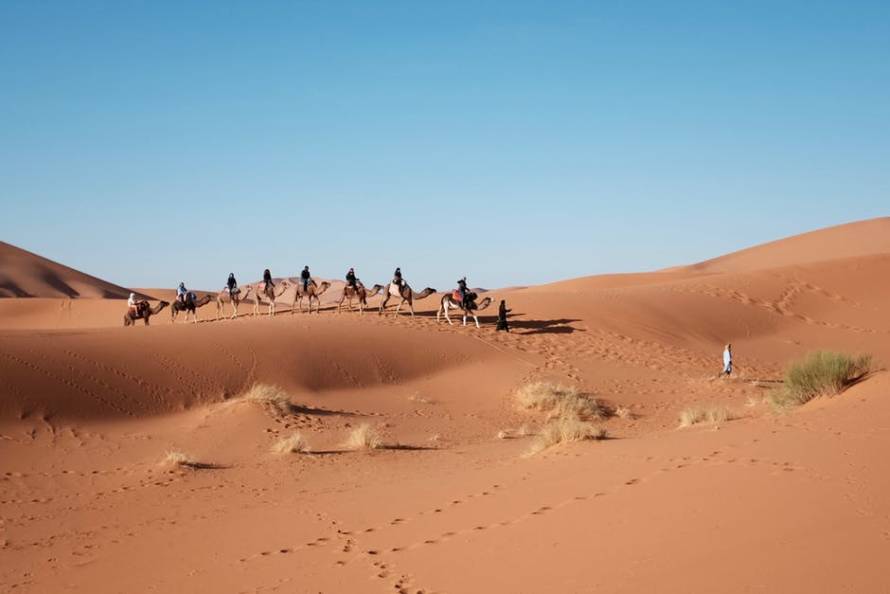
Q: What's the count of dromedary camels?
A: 8